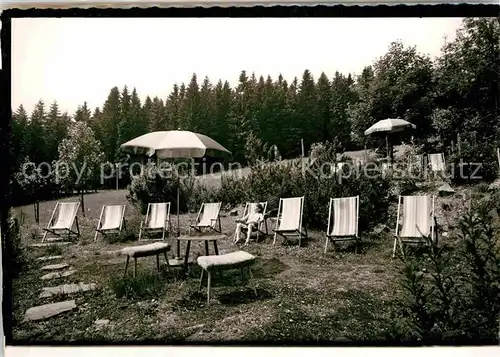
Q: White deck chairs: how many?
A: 9